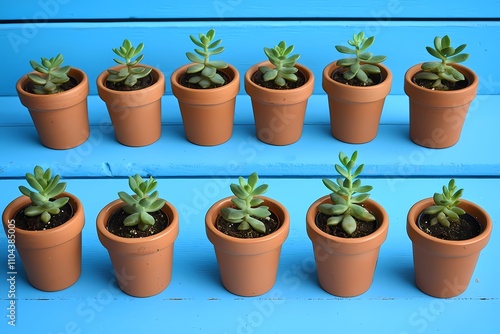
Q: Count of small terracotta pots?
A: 11